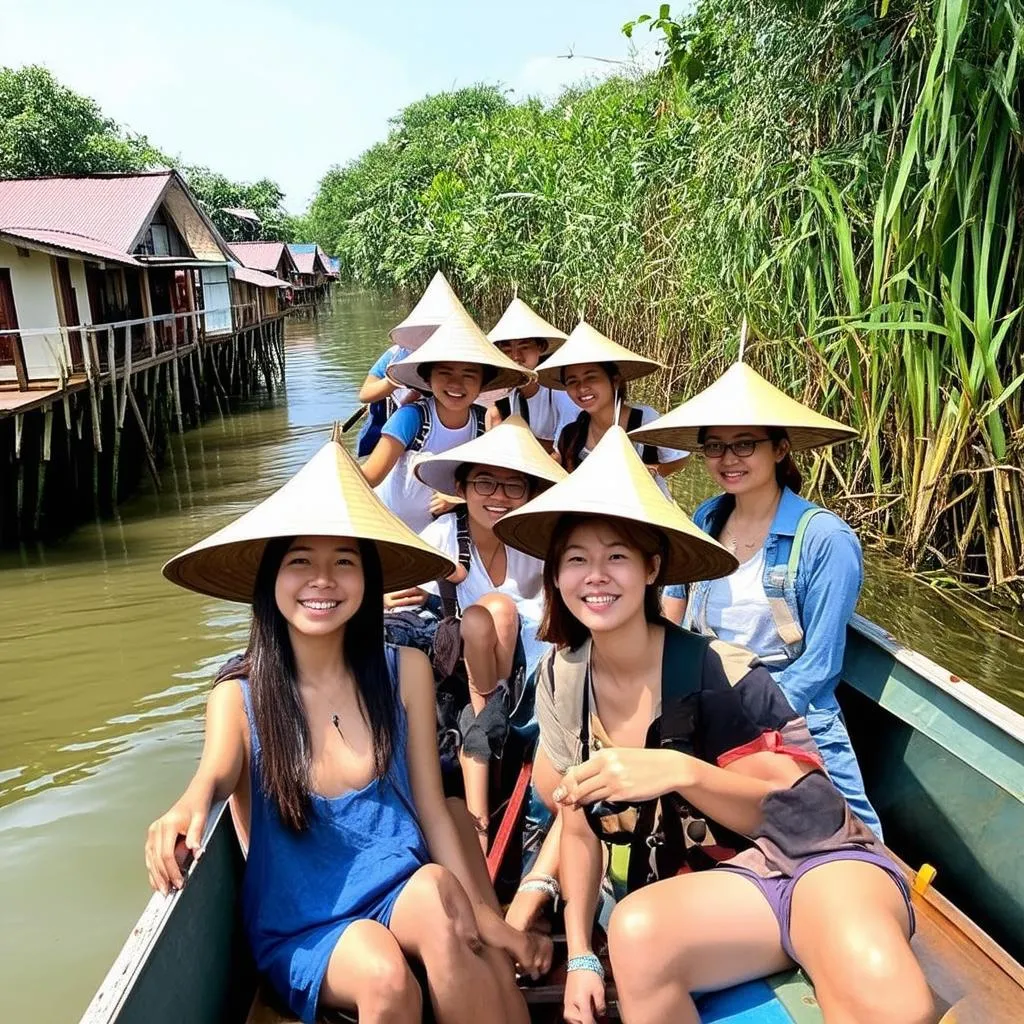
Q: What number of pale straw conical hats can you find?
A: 8